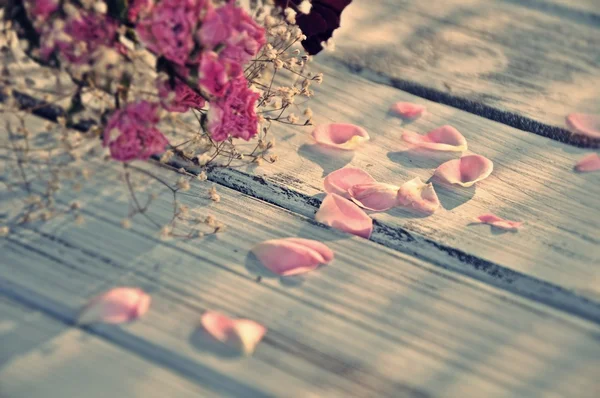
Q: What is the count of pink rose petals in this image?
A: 14